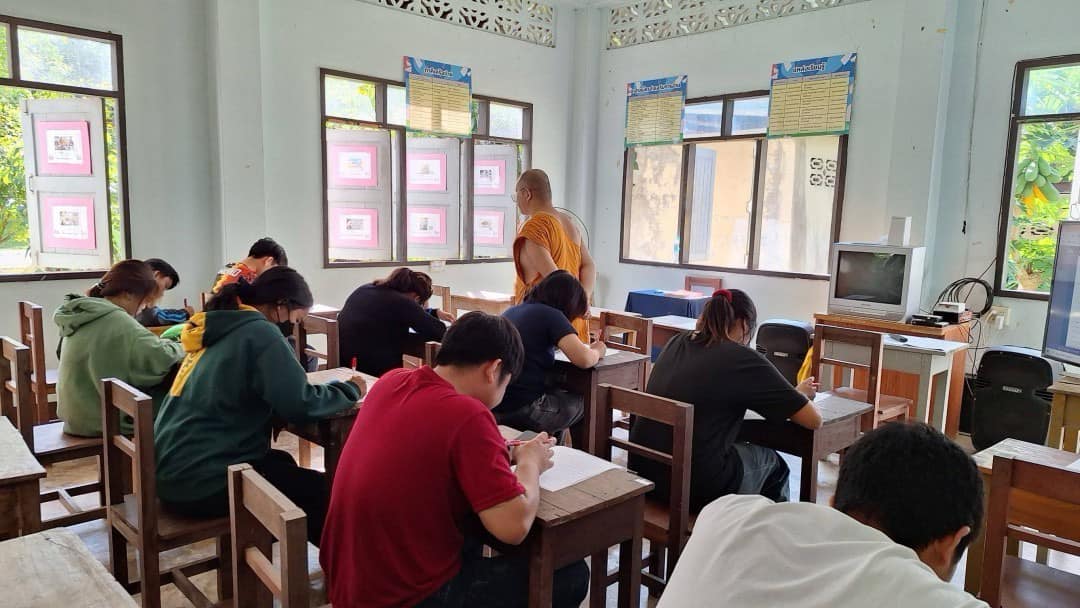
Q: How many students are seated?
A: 9